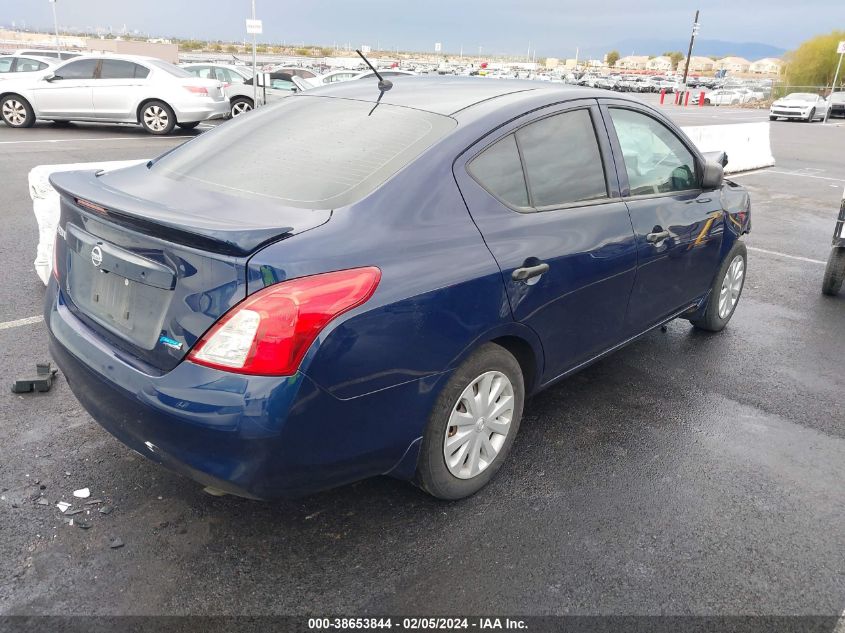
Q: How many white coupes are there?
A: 1